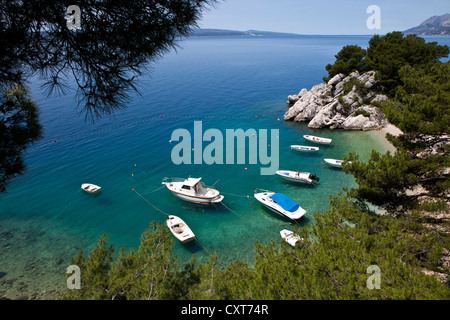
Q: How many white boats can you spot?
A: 9